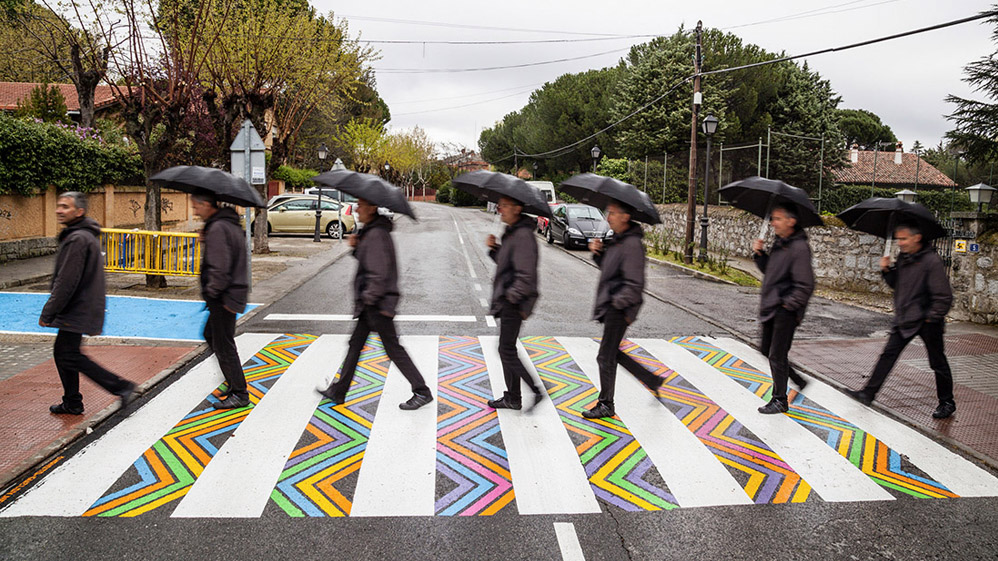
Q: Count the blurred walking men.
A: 7